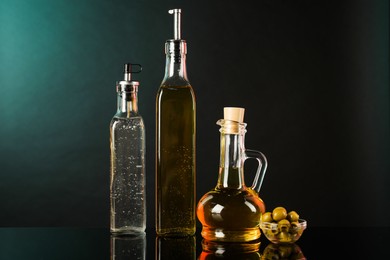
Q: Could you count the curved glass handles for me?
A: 1